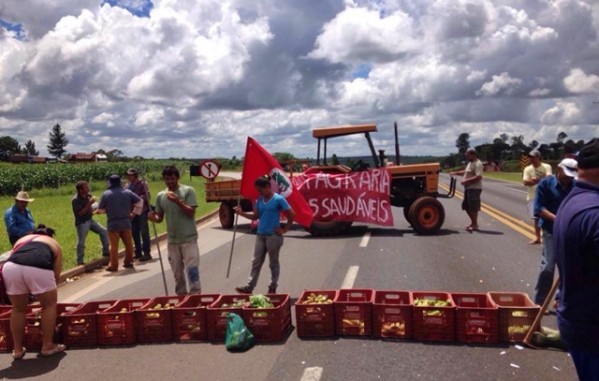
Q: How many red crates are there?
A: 14